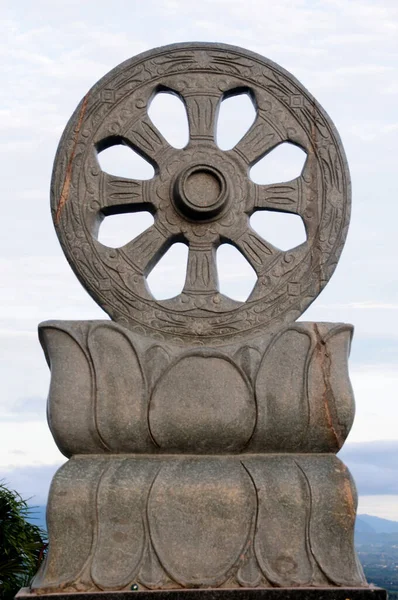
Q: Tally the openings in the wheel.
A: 8